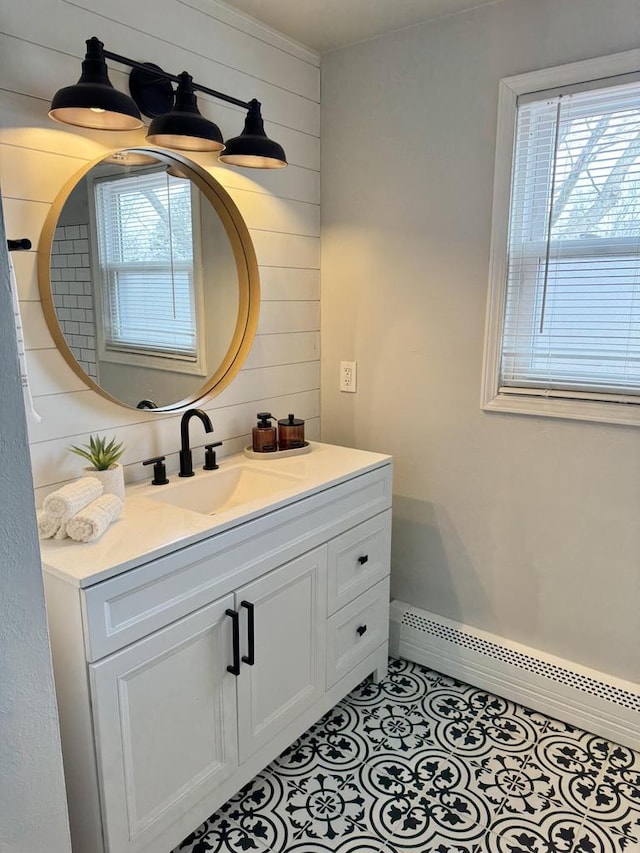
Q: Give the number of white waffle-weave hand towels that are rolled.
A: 3